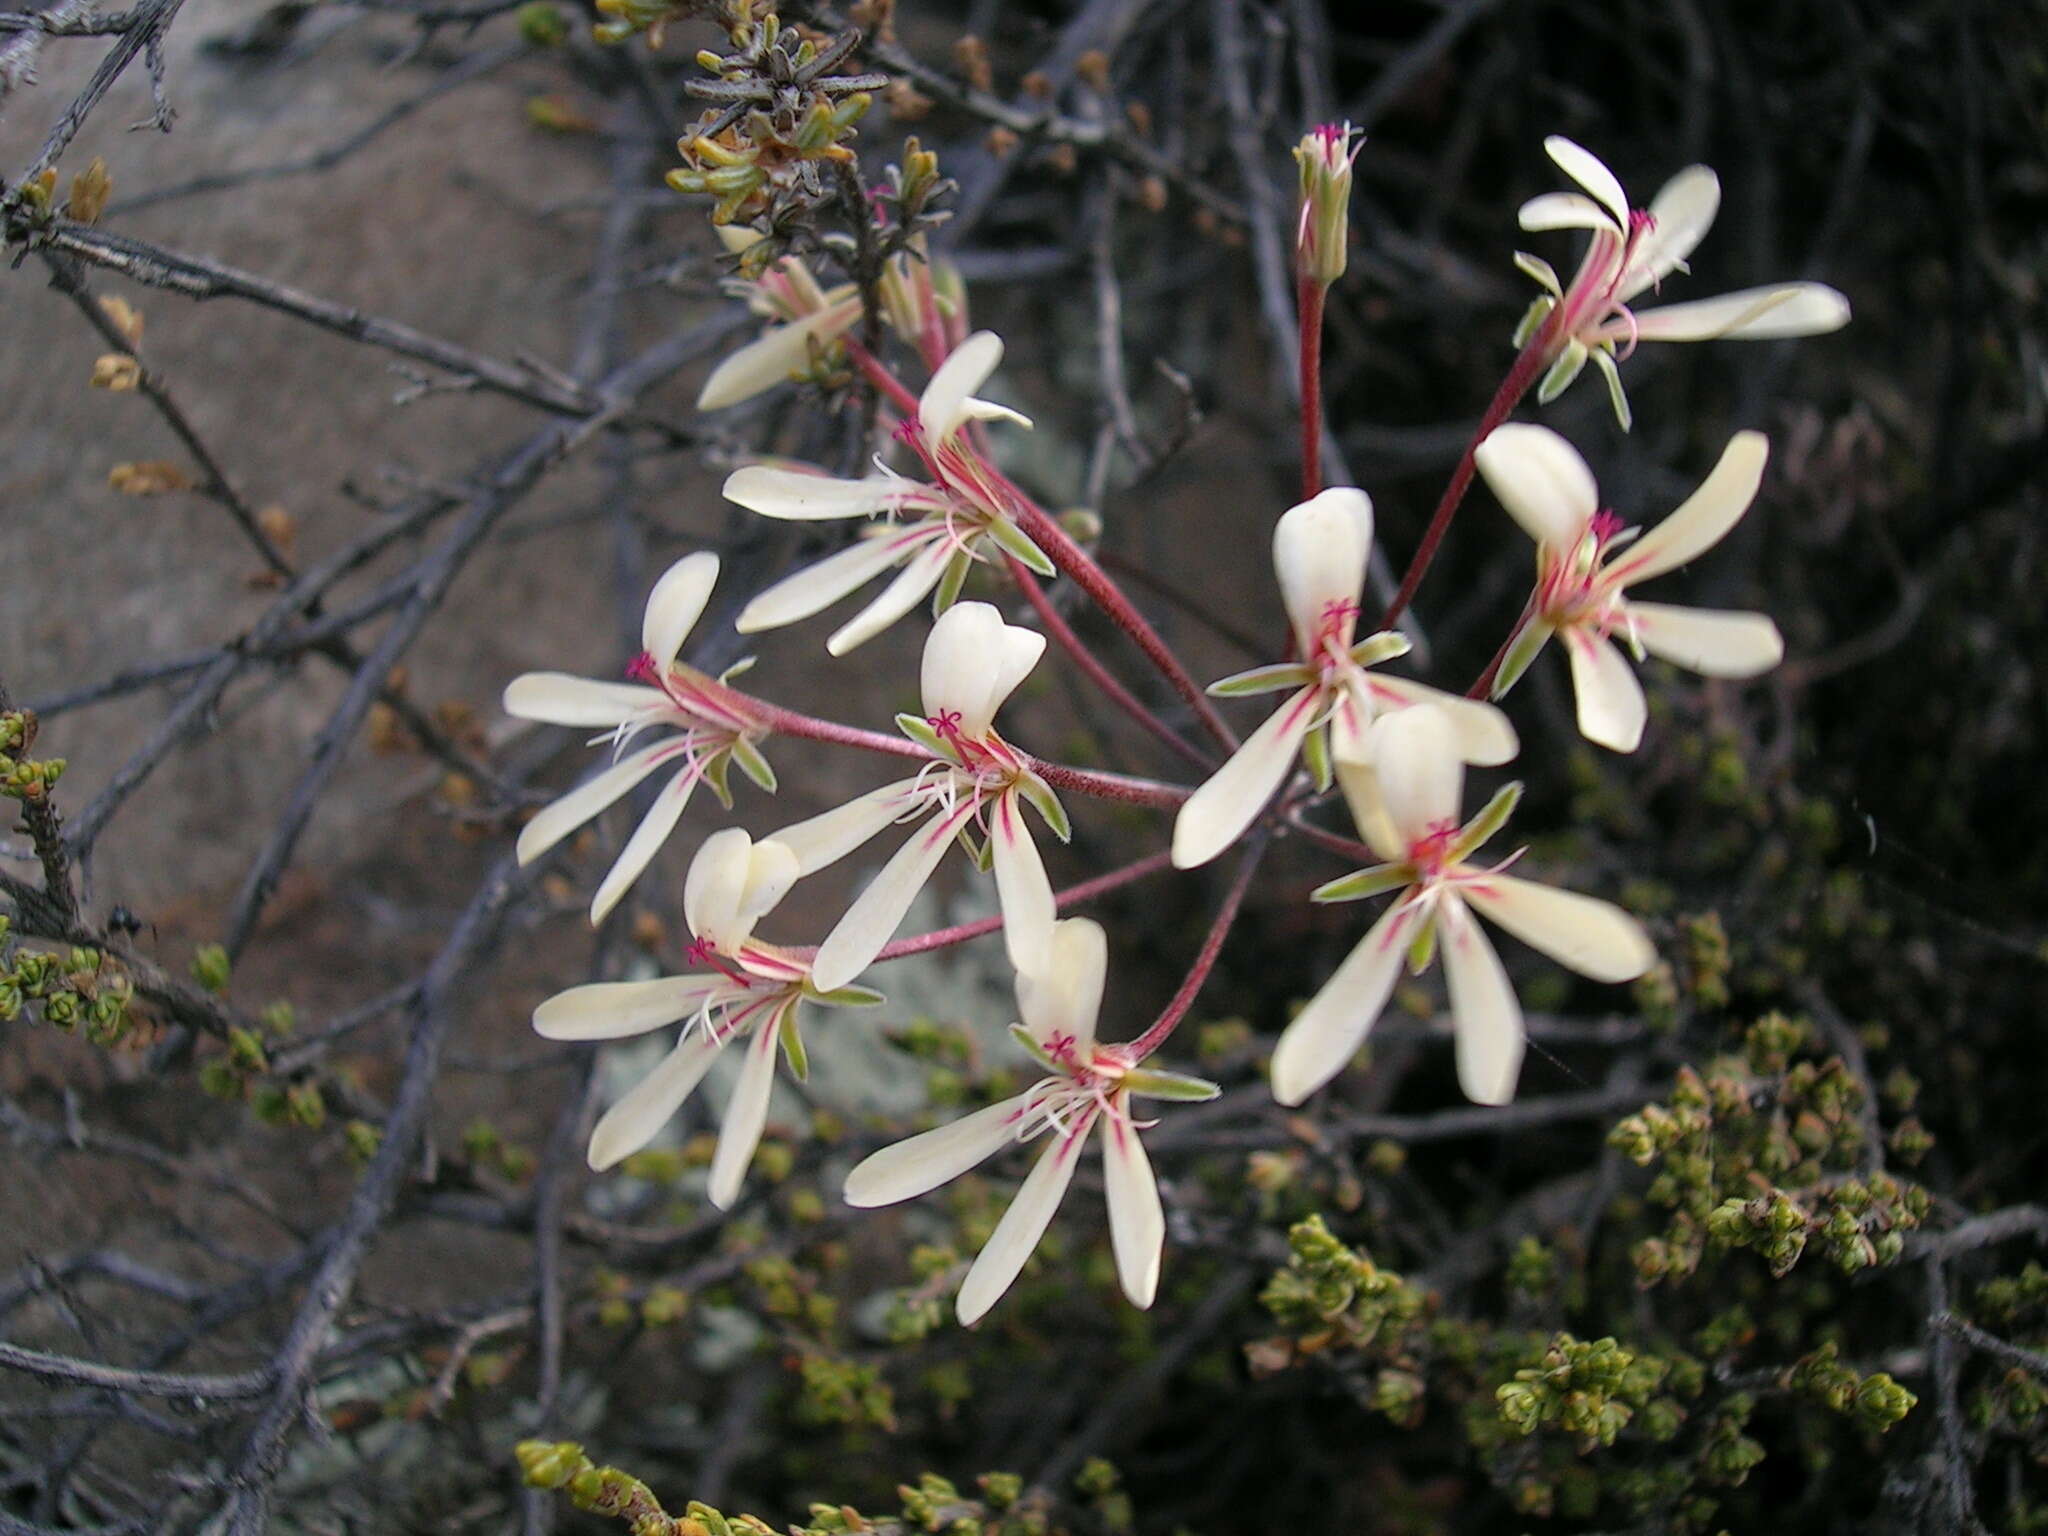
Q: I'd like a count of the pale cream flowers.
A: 10